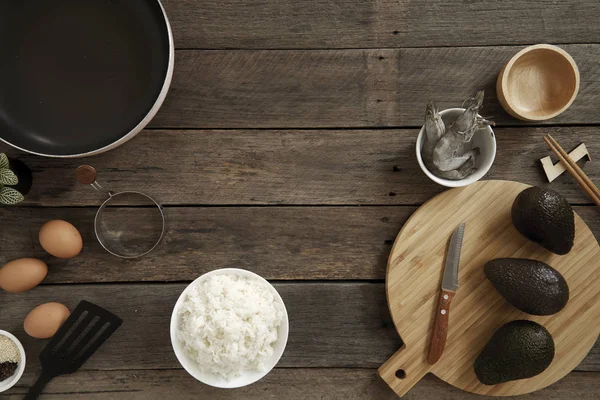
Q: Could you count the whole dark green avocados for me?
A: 3